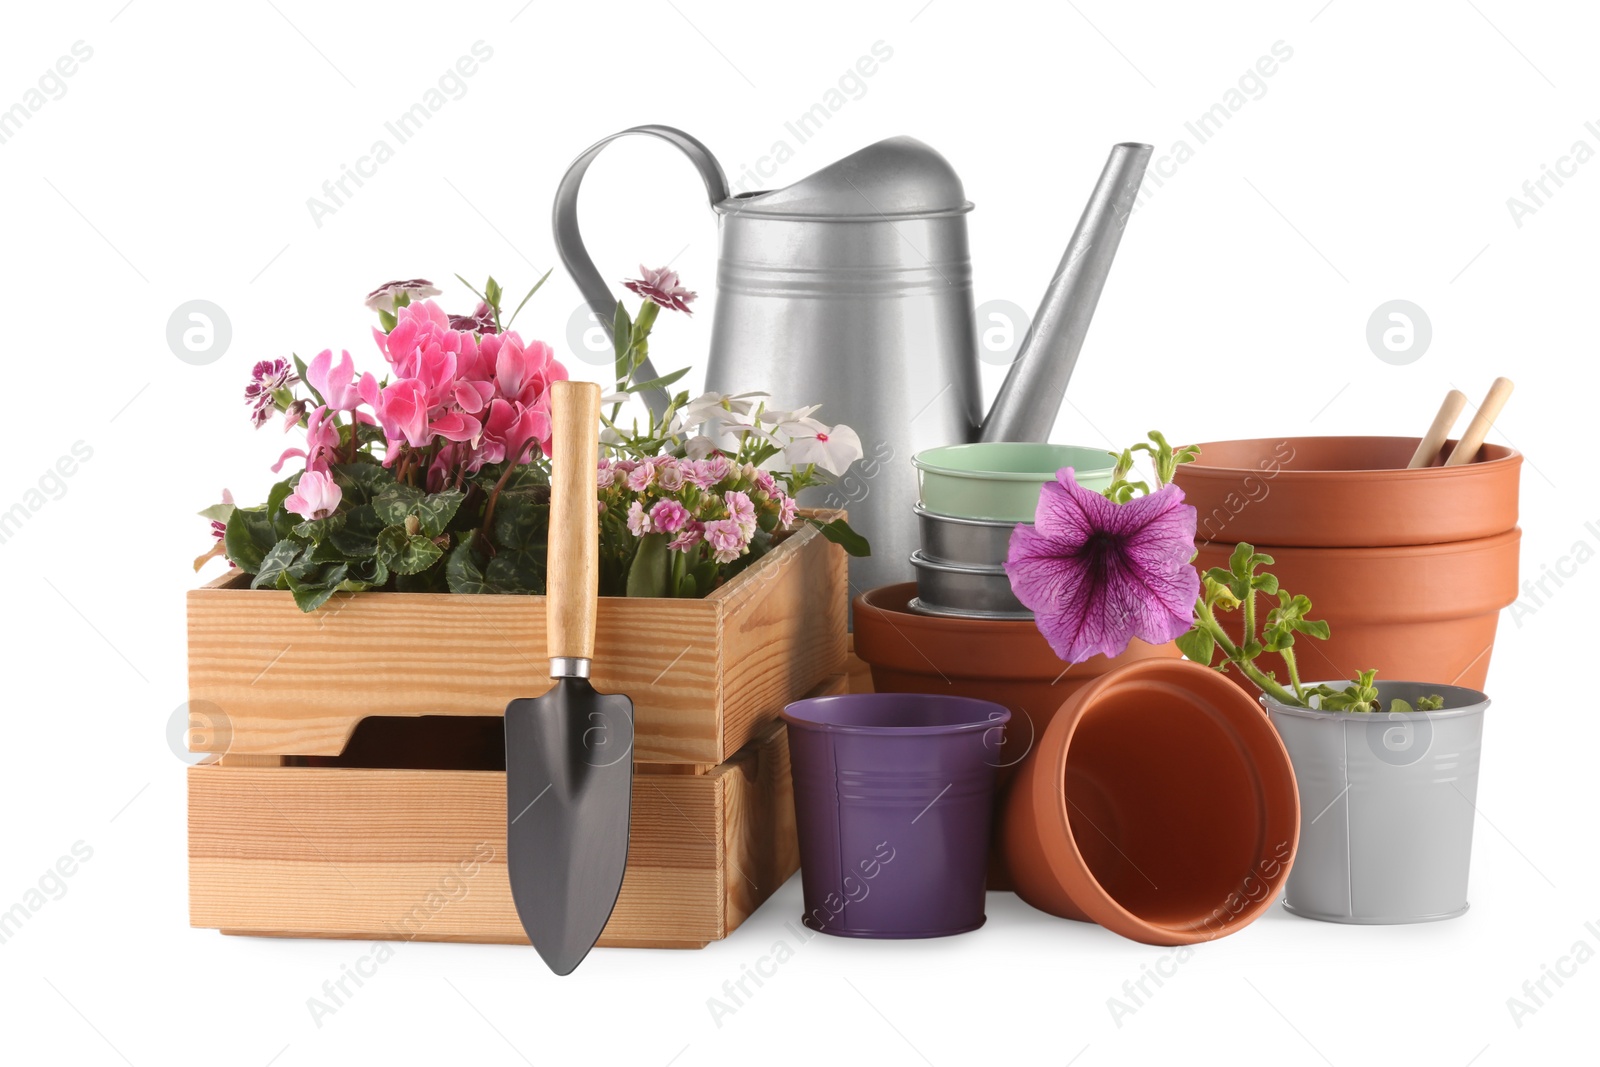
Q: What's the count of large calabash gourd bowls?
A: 0